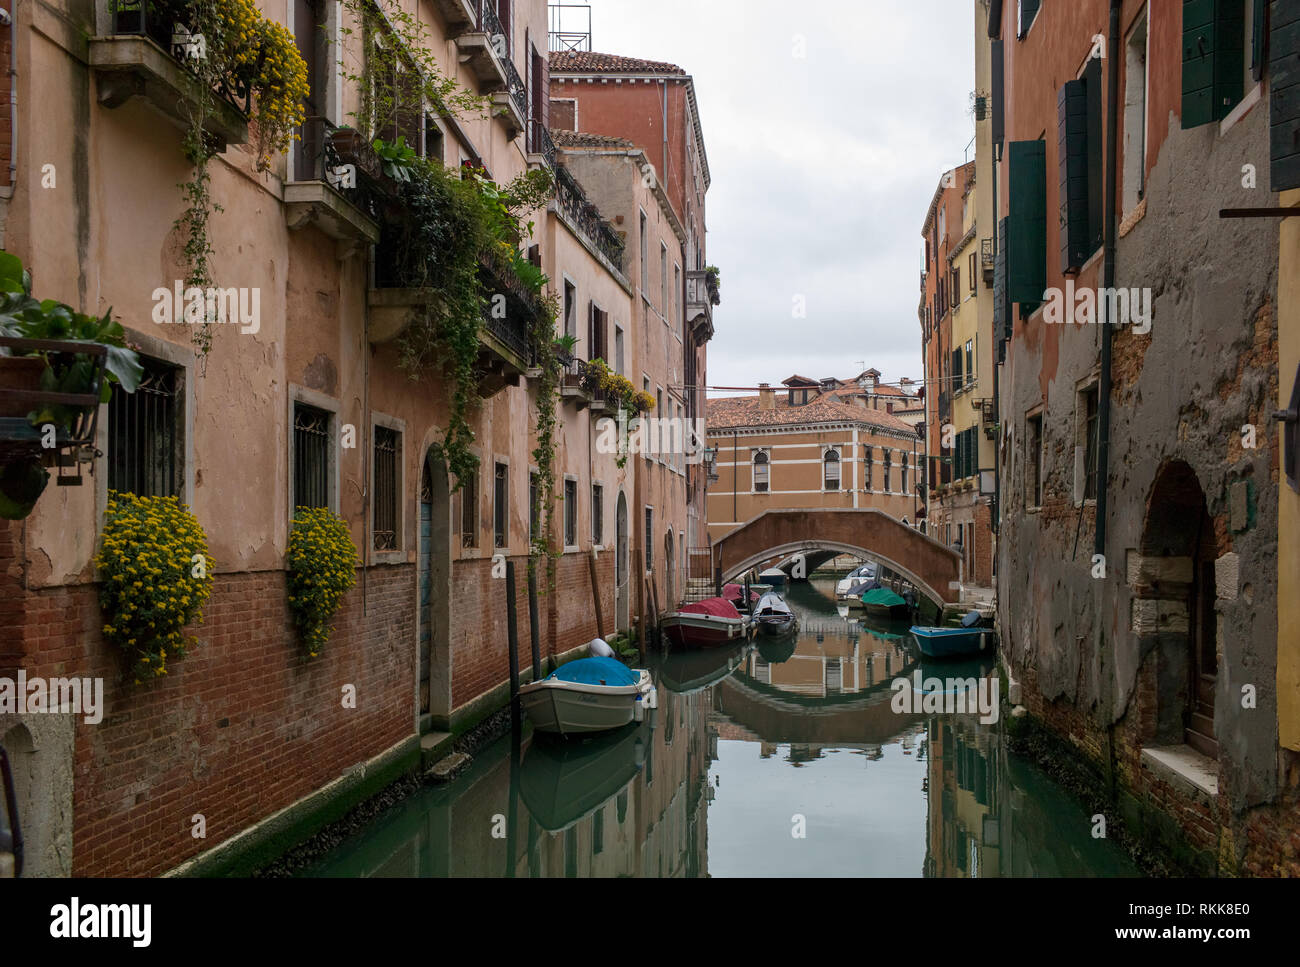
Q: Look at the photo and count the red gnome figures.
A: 0